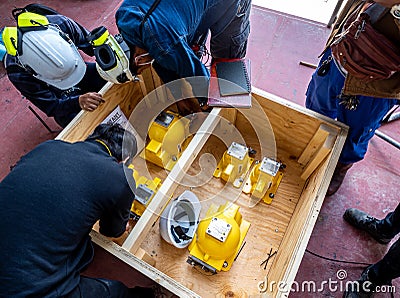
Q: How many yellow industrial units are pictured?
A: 5